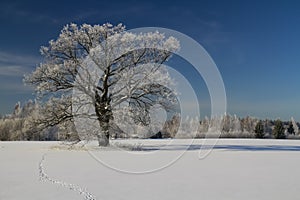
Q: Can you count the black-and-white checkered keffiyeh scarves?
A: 0